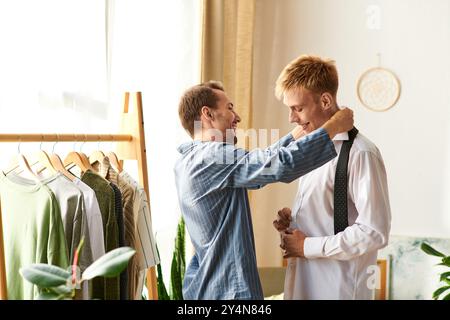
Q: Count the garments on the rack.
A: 7